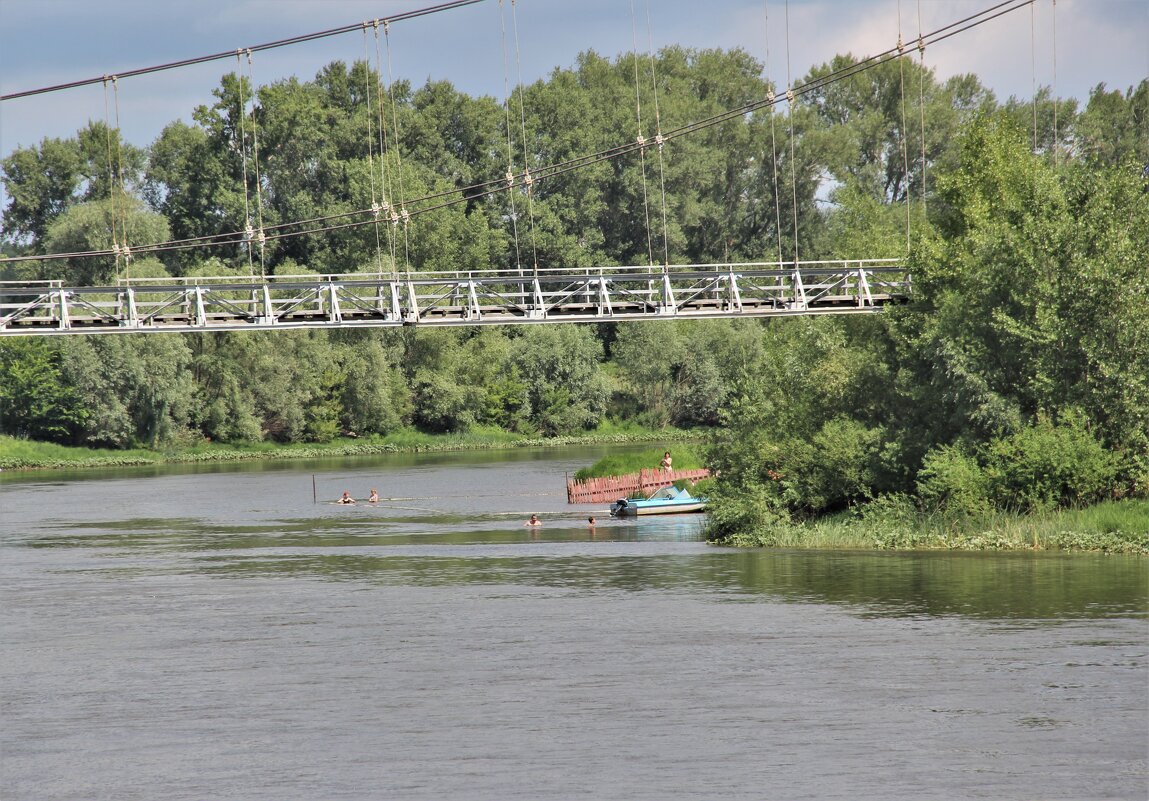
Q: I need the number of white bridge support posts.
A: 14